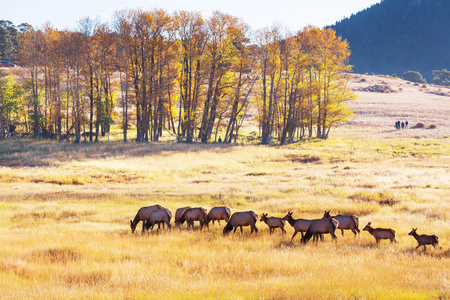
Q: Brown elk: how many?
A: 12